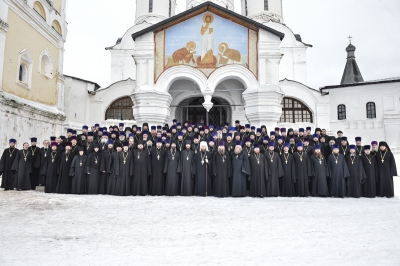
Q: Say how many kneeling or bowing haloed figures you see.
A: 2